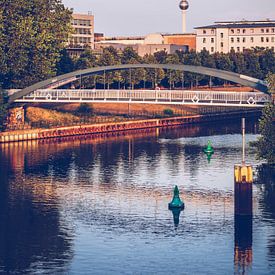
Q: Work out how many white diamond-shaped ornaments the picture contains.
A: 3